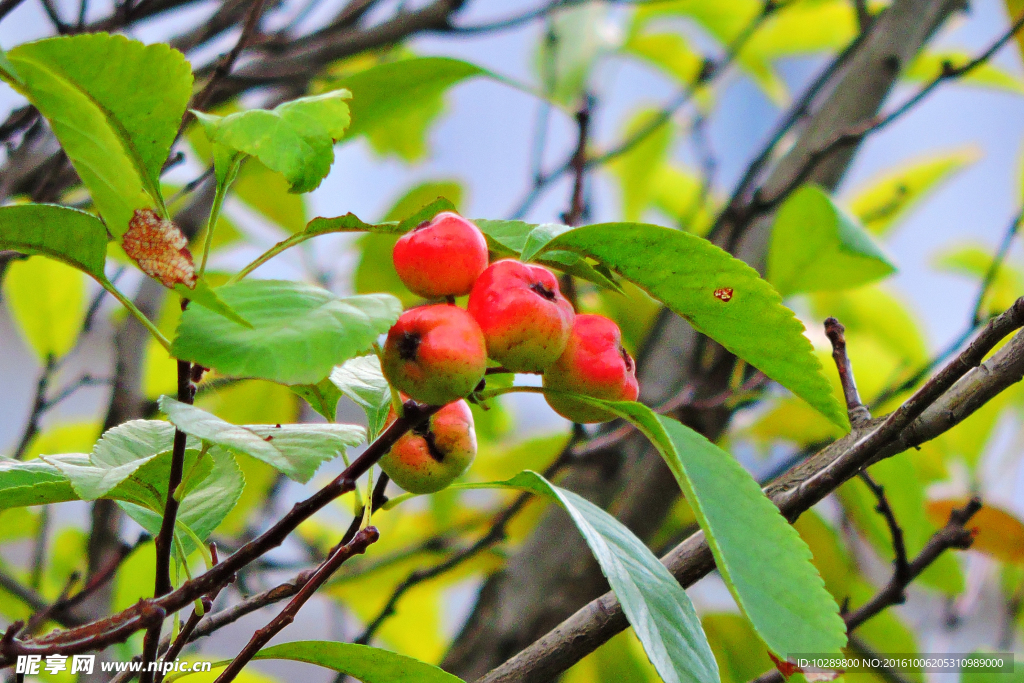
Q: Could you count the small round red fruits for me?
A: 5